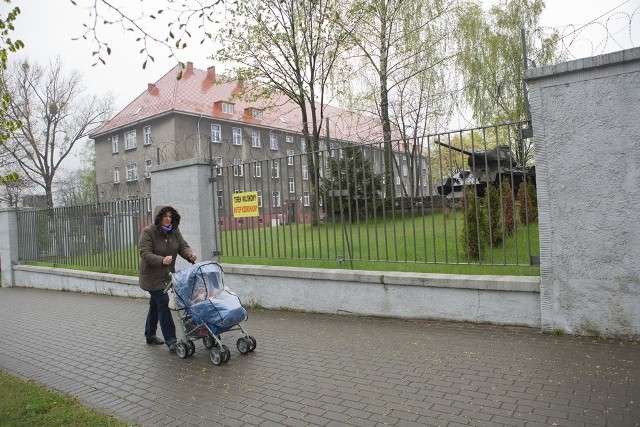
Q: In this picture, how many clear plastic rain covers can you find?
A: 1